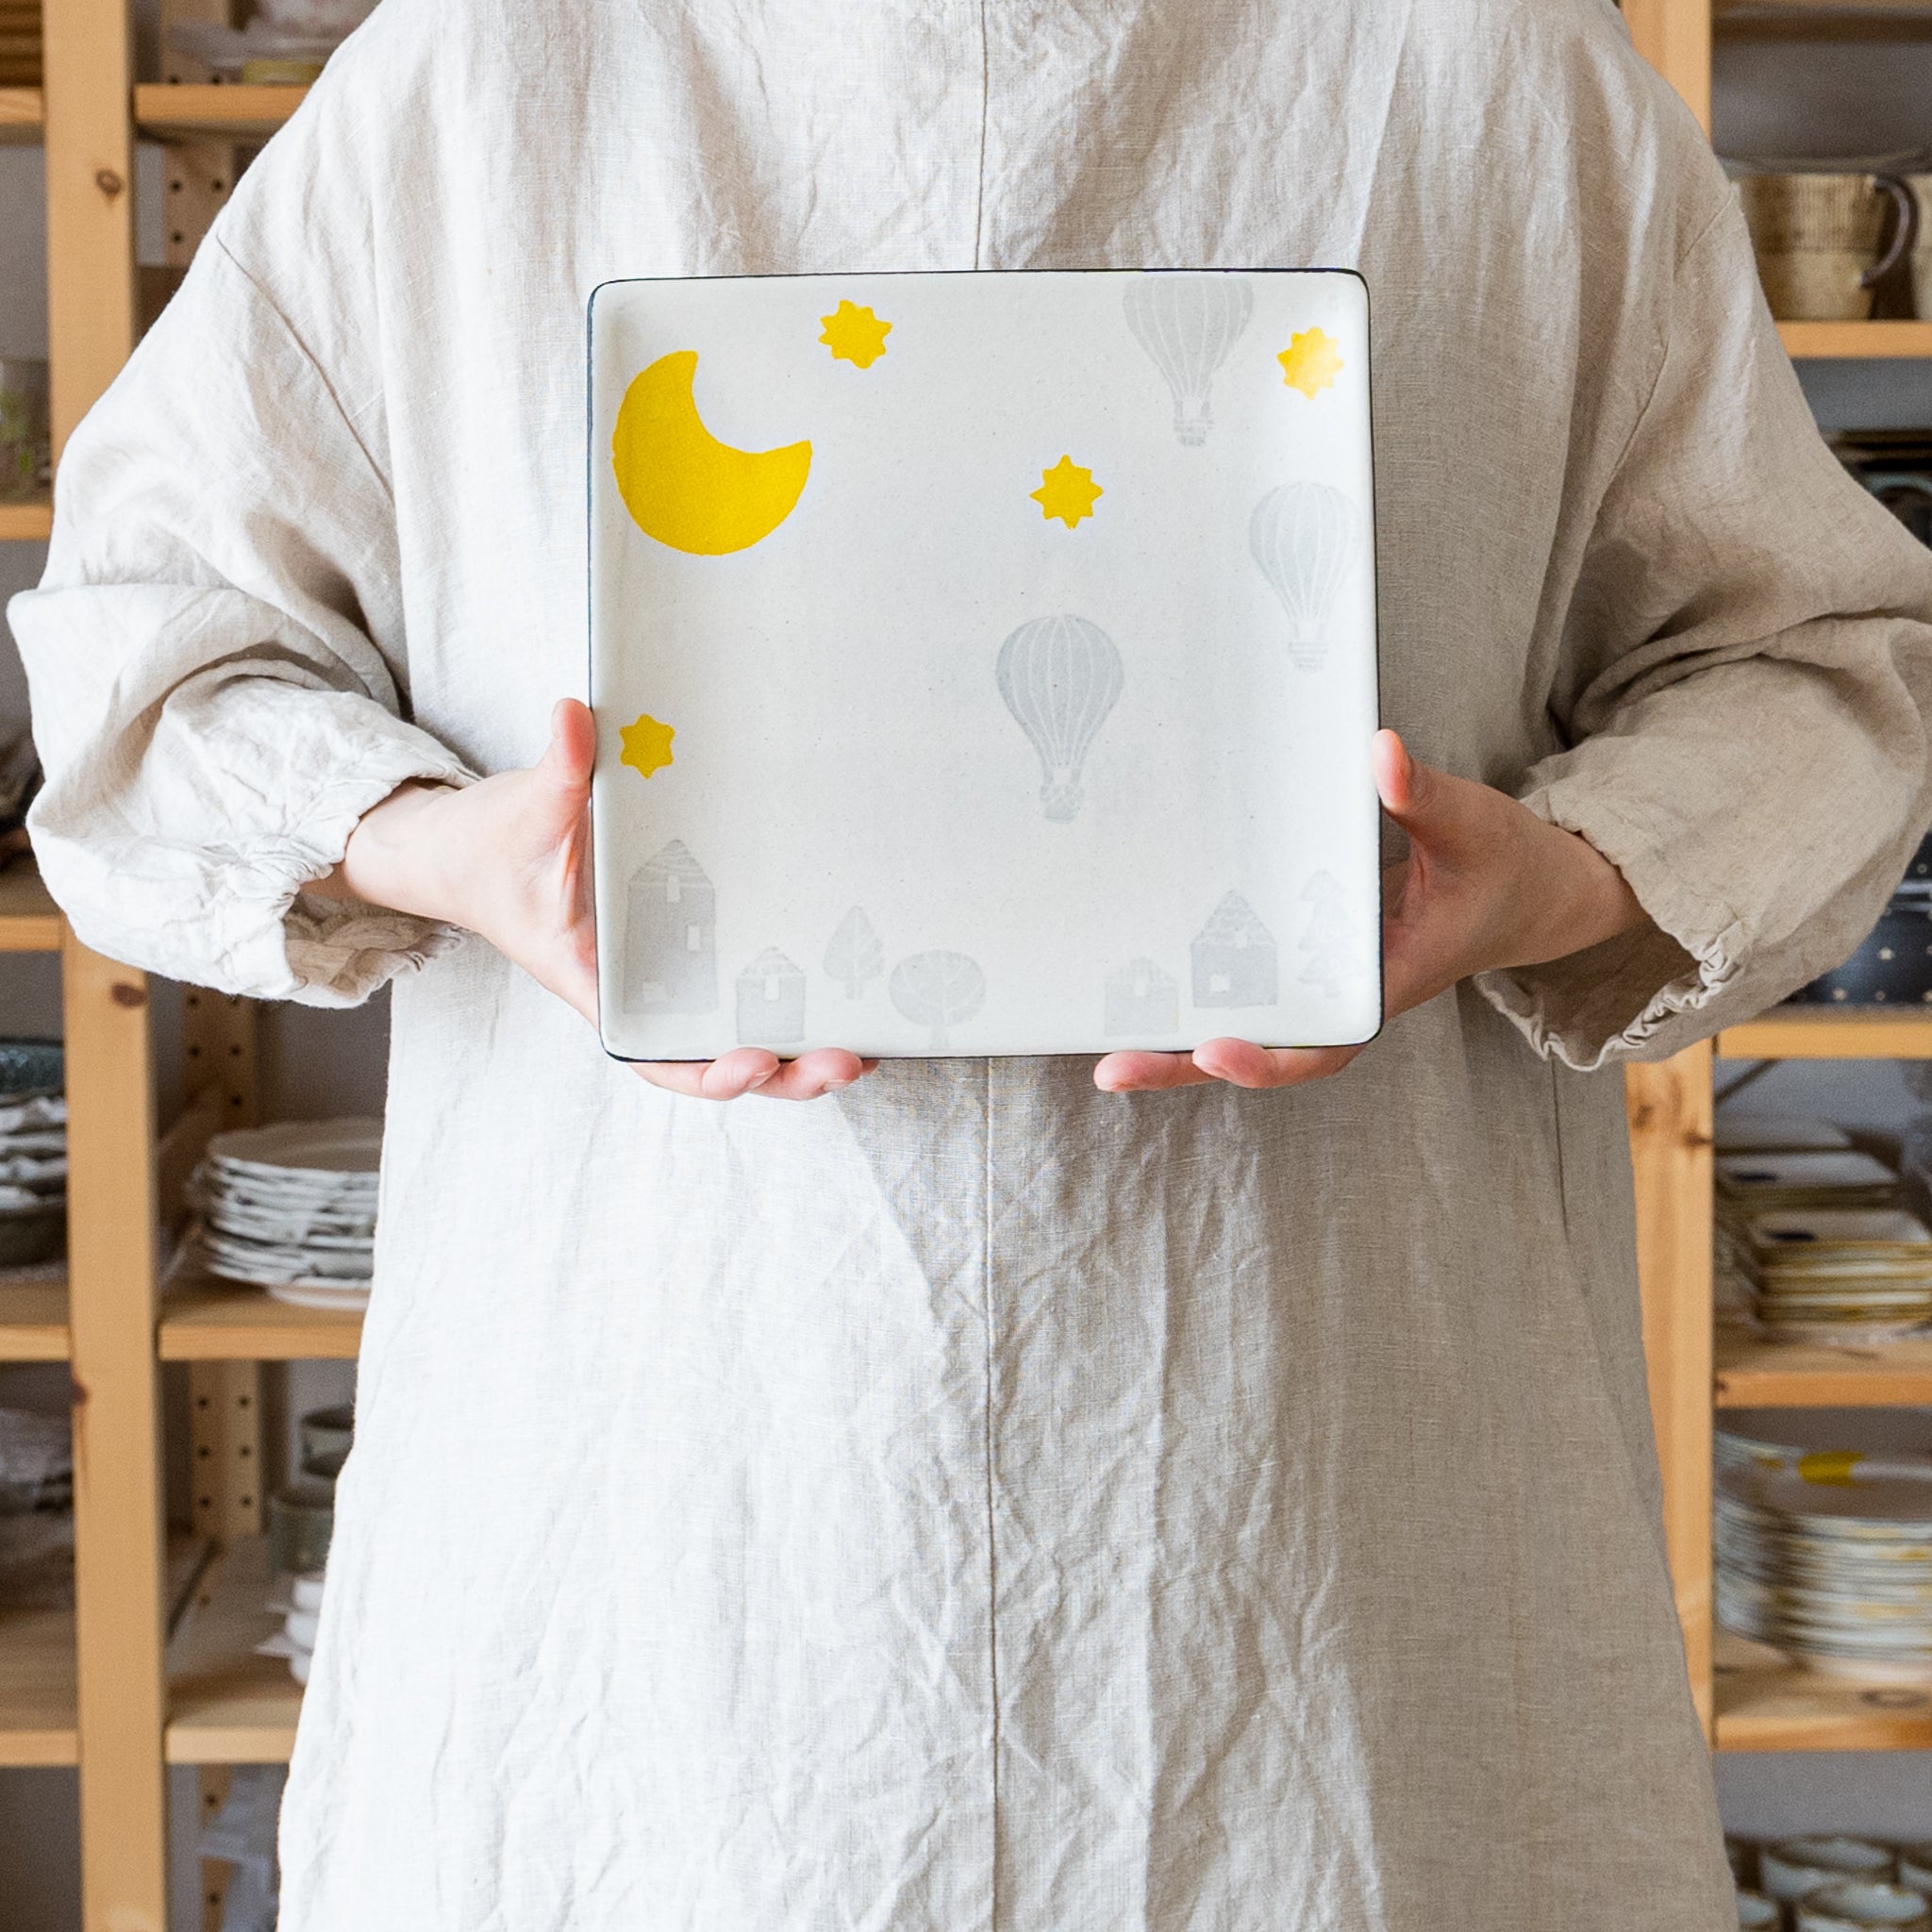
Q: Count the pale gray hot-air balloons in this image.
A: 3